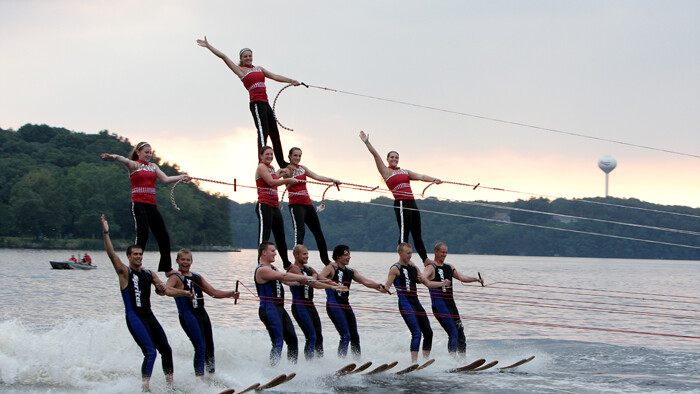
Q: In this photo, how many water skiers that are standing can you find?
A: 12